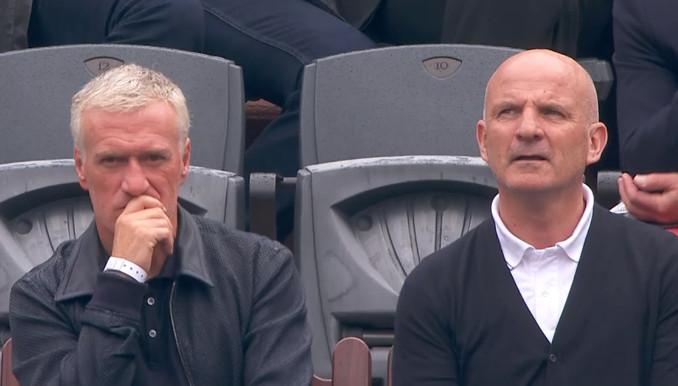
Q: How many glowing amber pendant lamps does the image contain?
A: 0